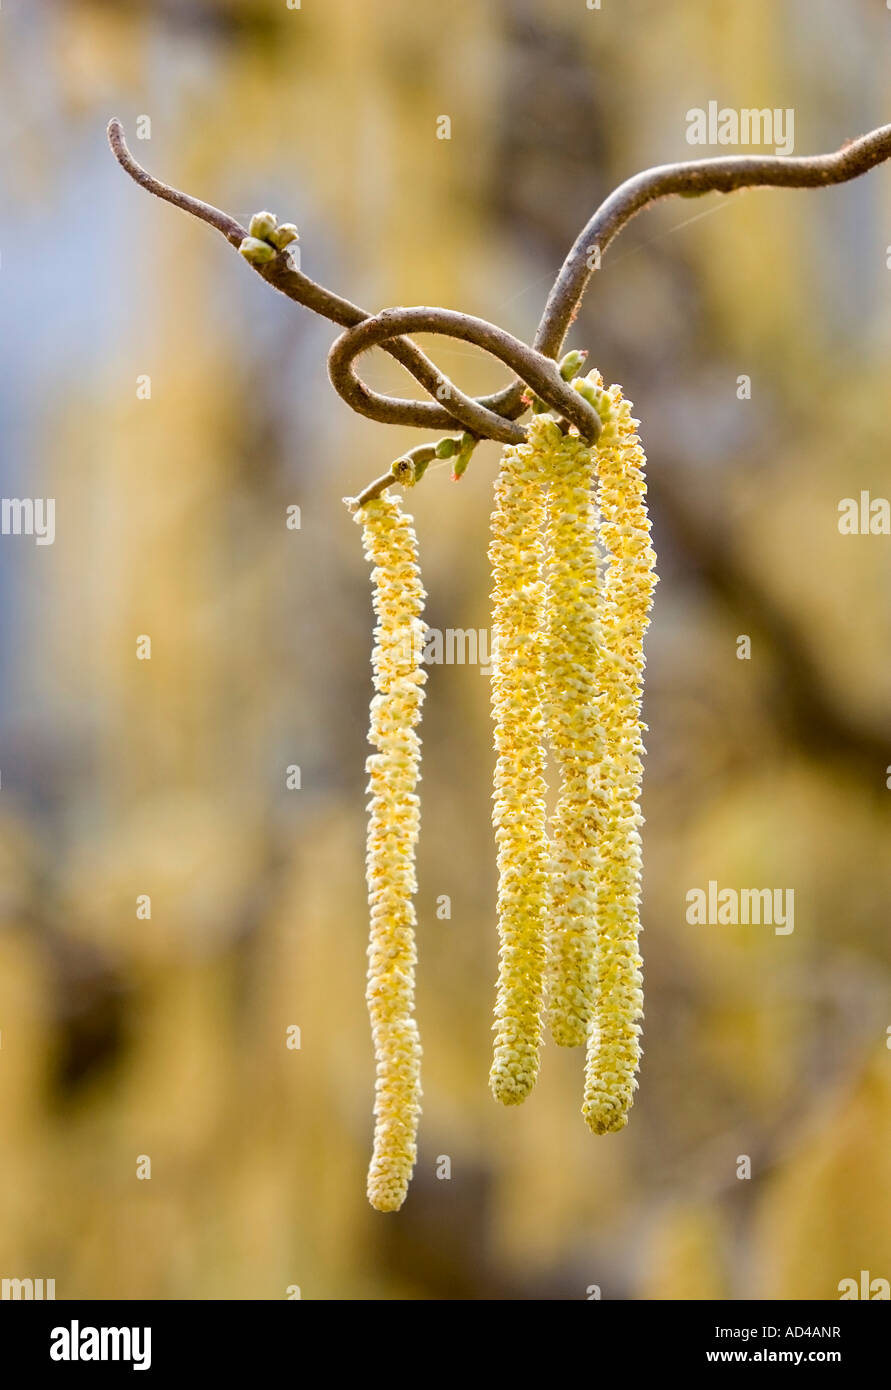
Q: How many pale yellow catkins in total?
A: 4